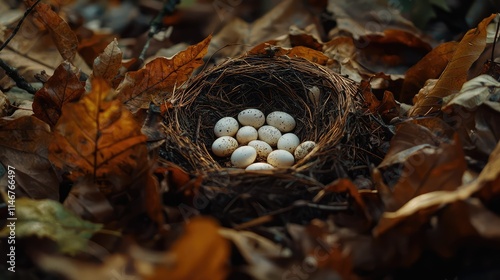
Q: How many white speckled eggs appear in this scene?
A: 12